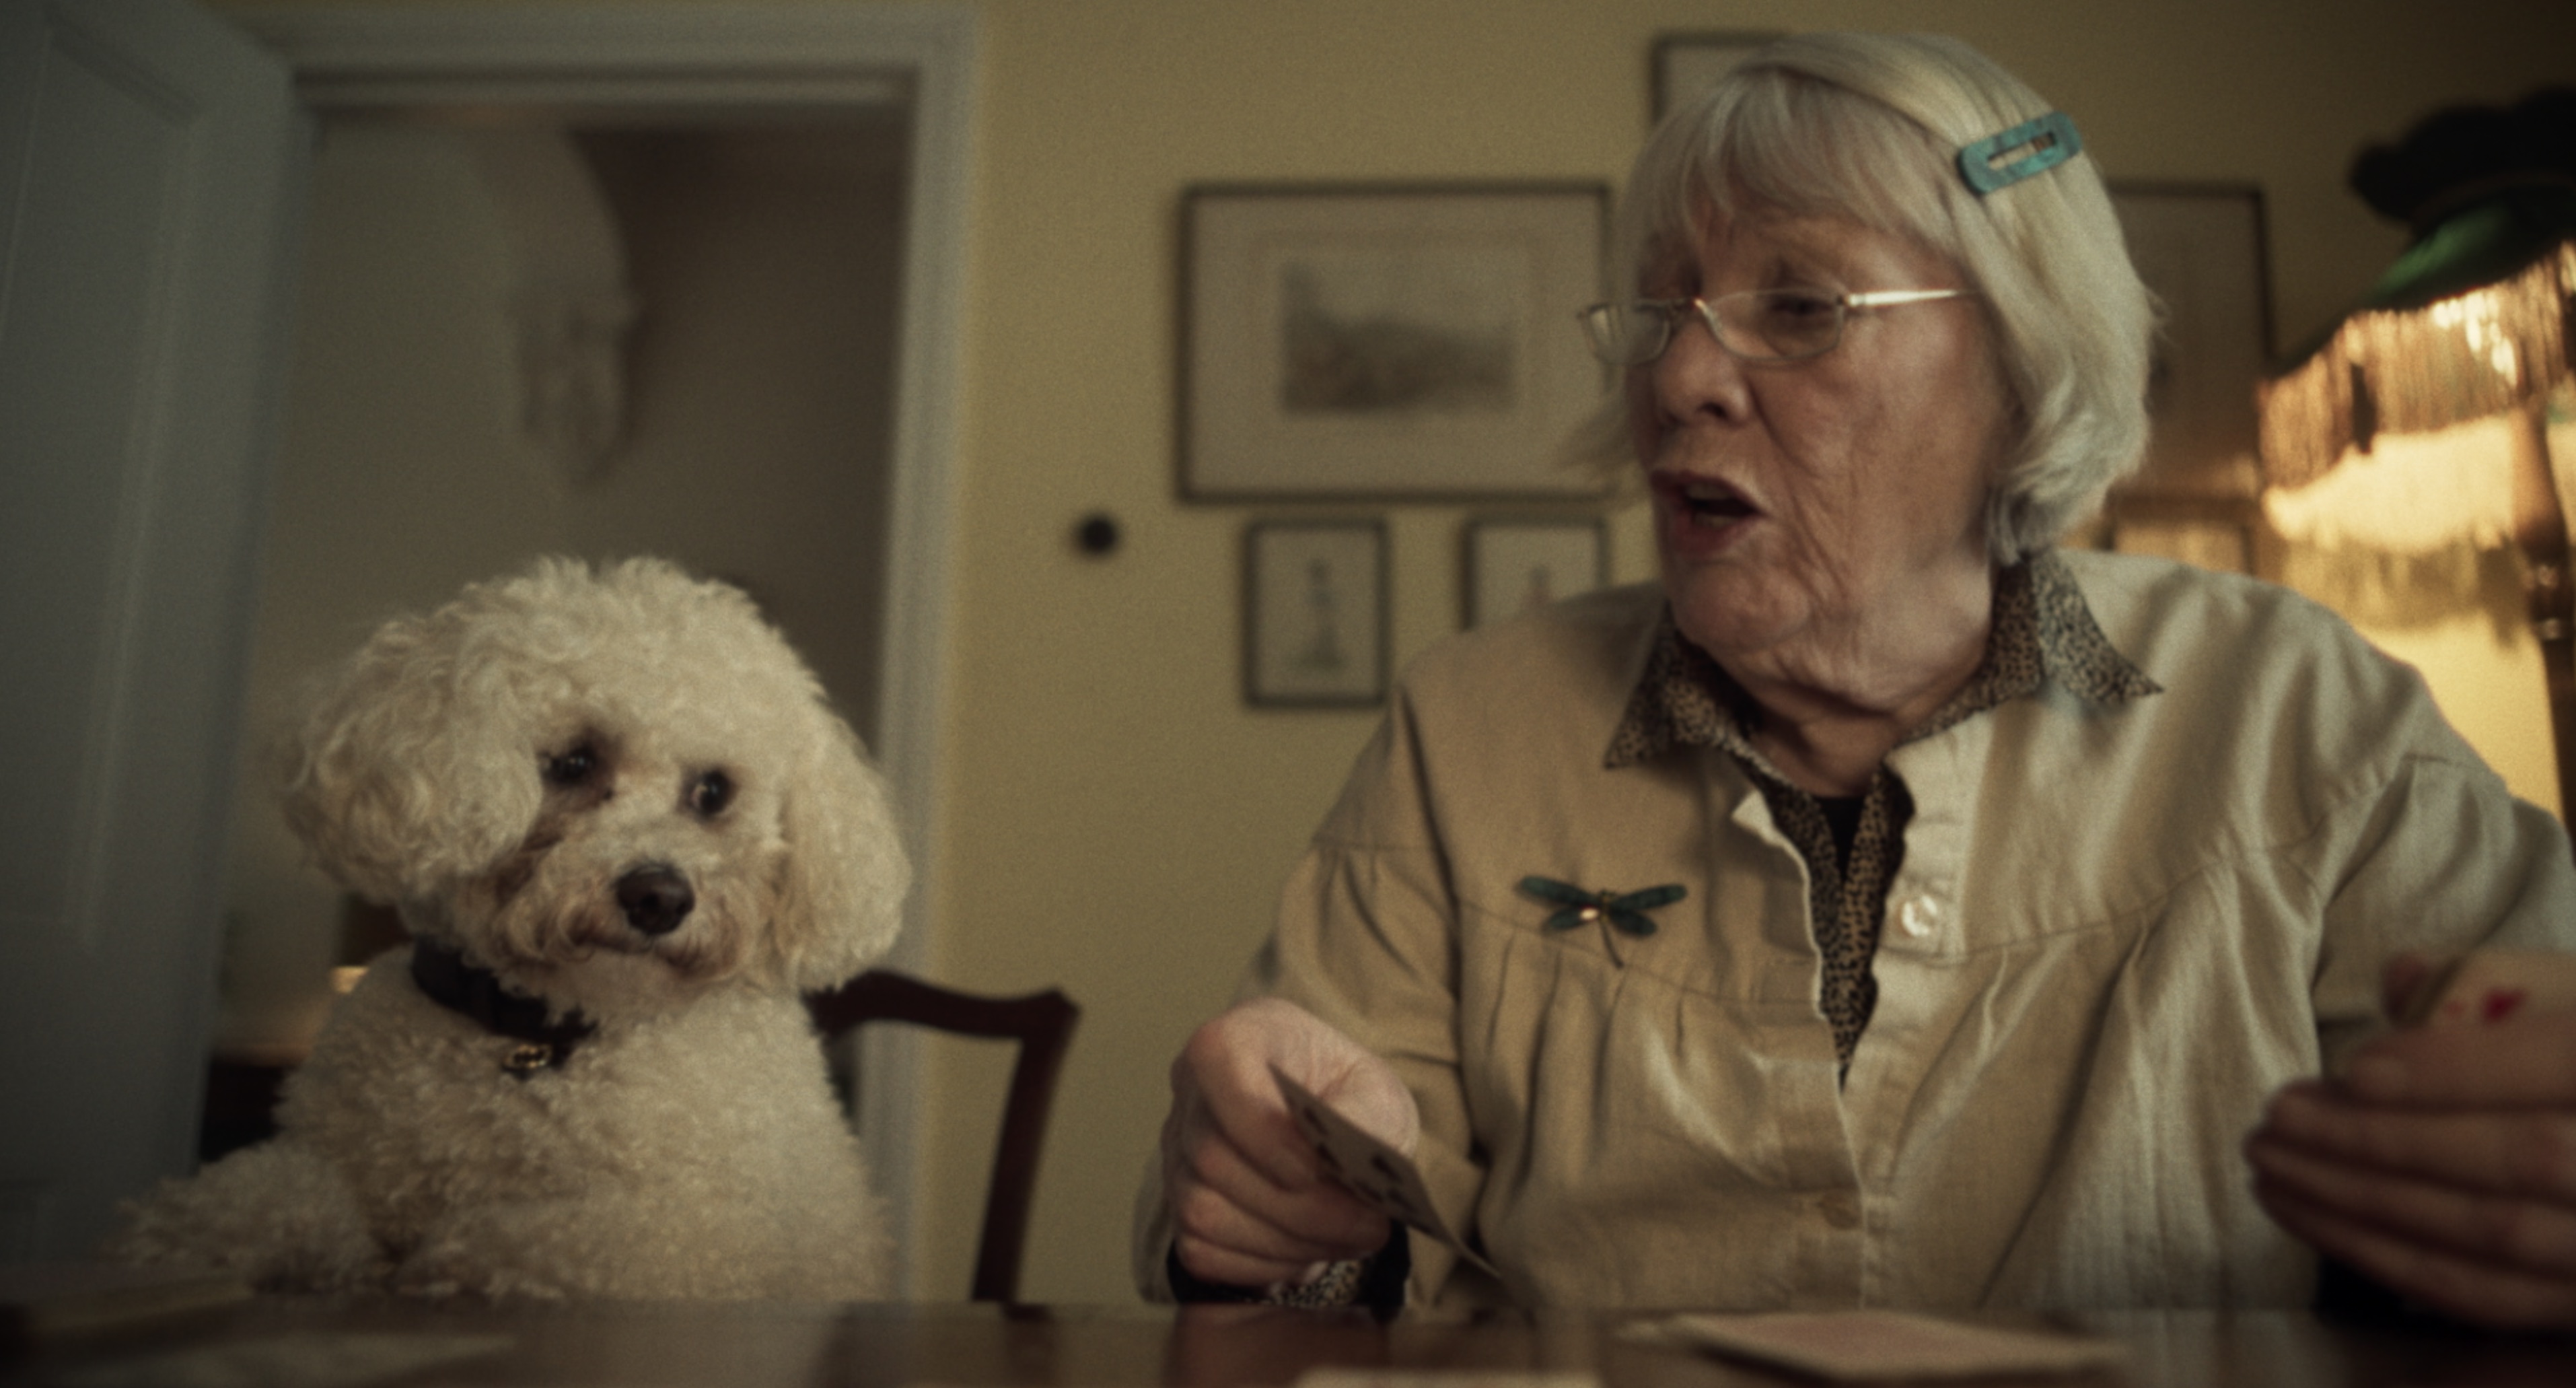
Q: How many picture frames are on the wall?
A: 6